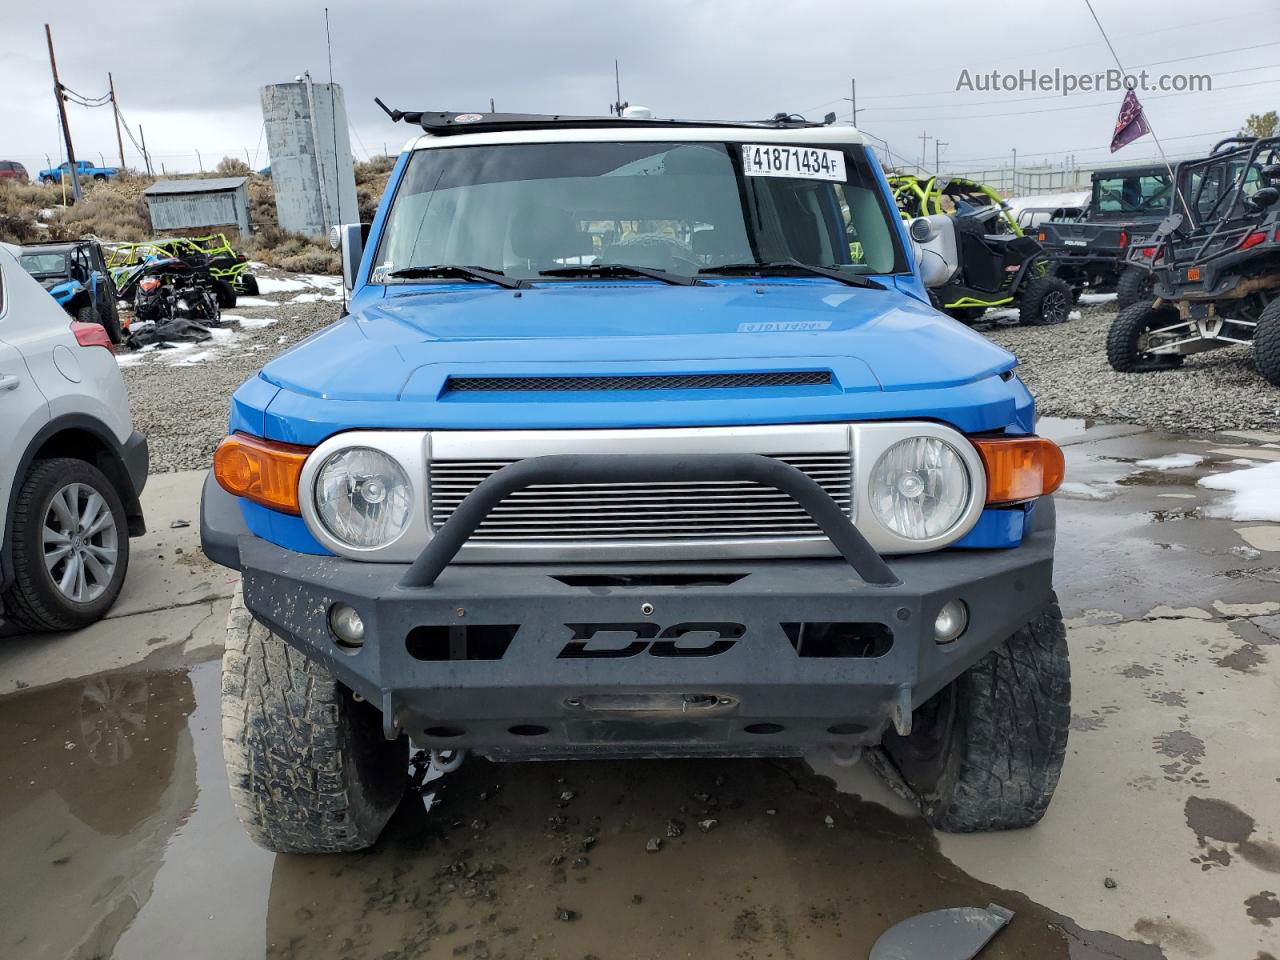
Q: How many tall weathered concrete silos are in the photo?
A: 1